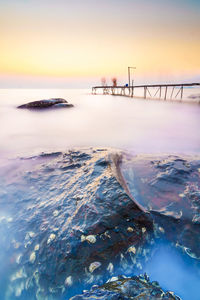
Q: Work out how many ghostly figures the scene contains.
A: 2